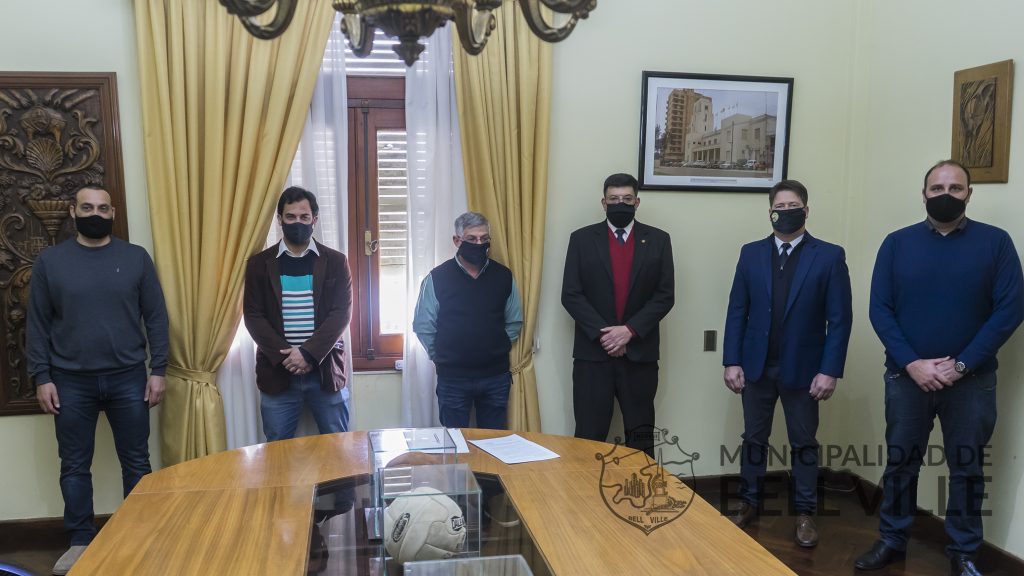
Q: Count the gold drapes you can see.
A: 2